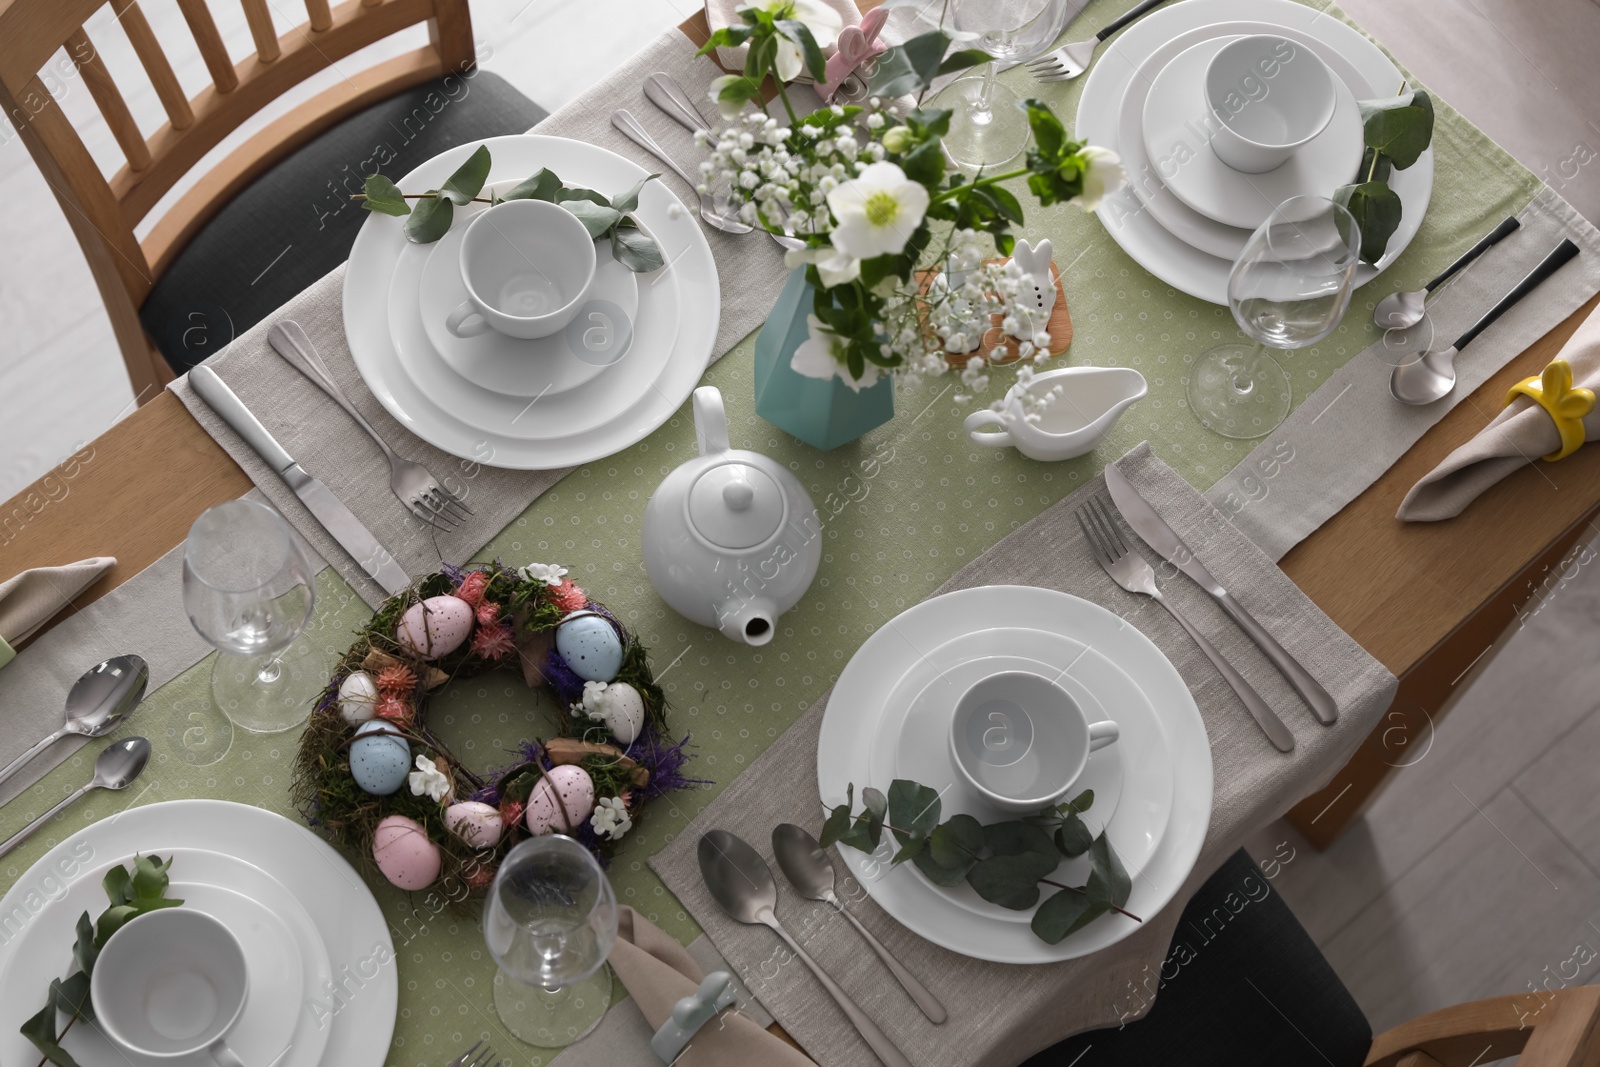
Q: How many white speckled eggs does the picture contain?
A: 2